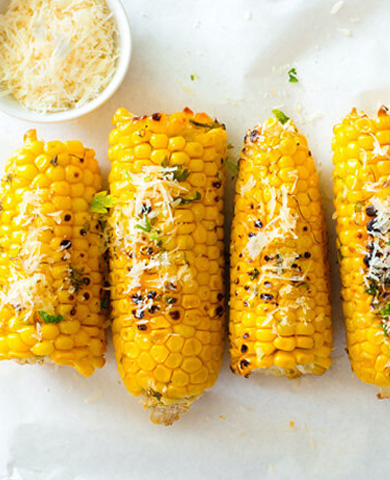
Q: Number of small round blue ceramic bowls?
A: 0